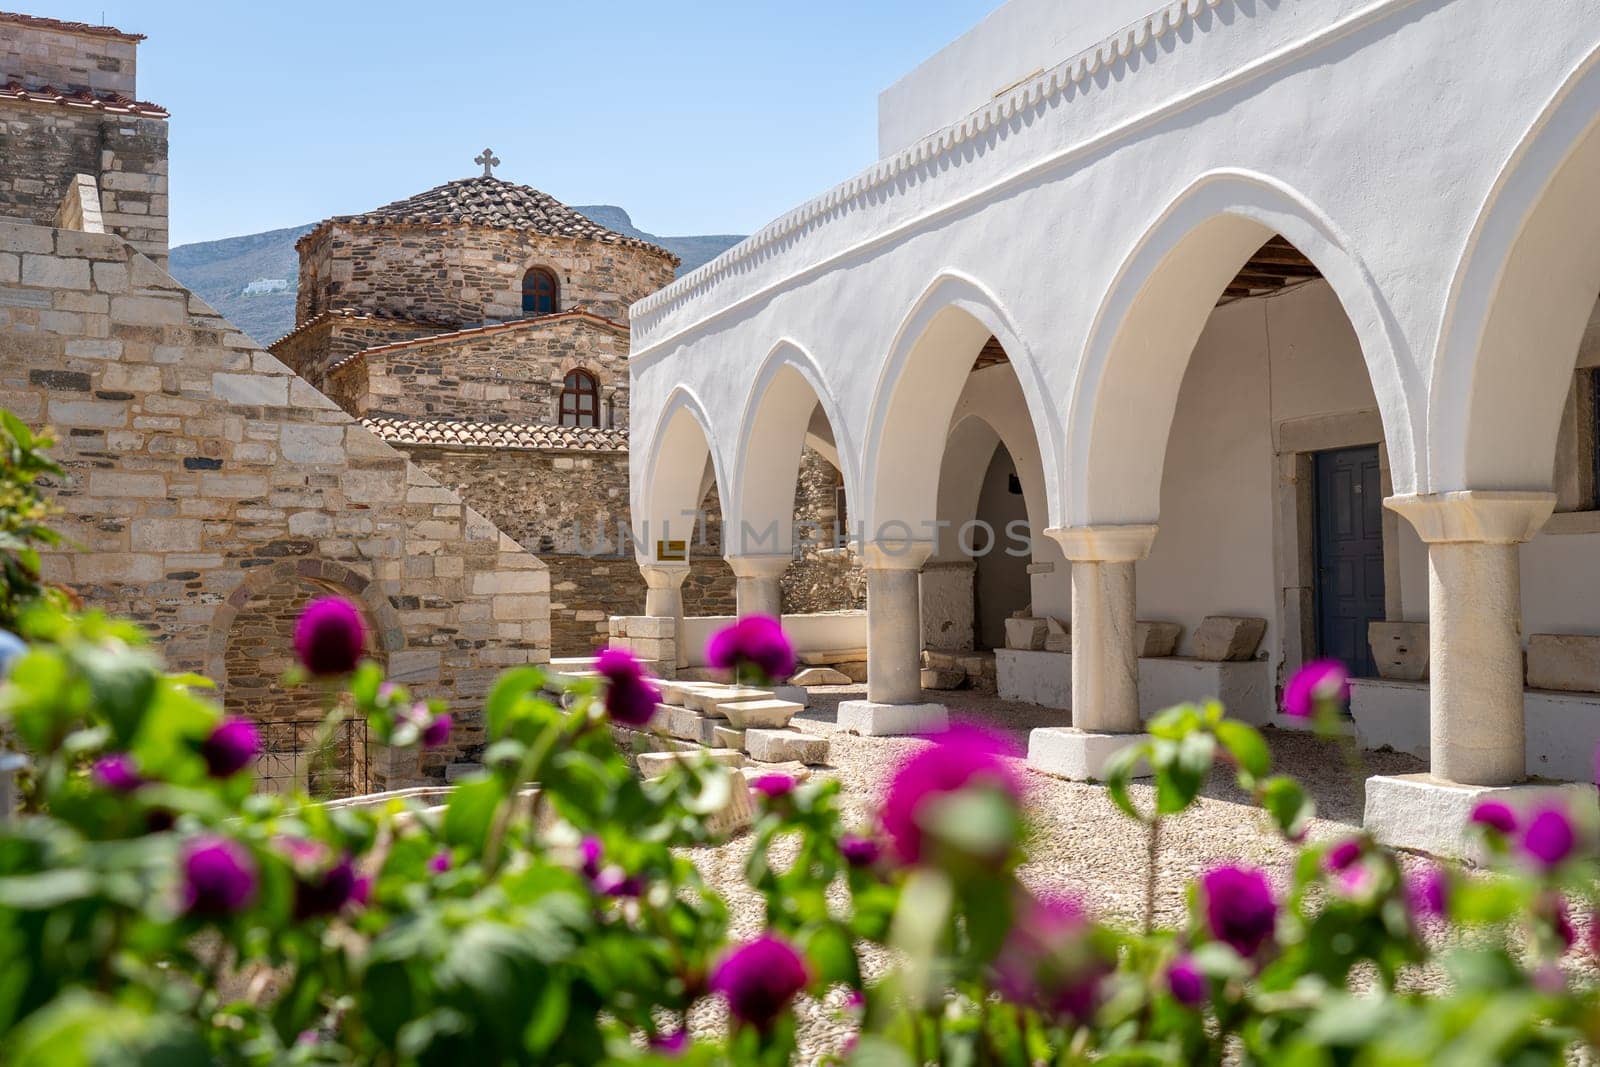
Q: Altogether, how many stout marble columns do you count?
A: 5